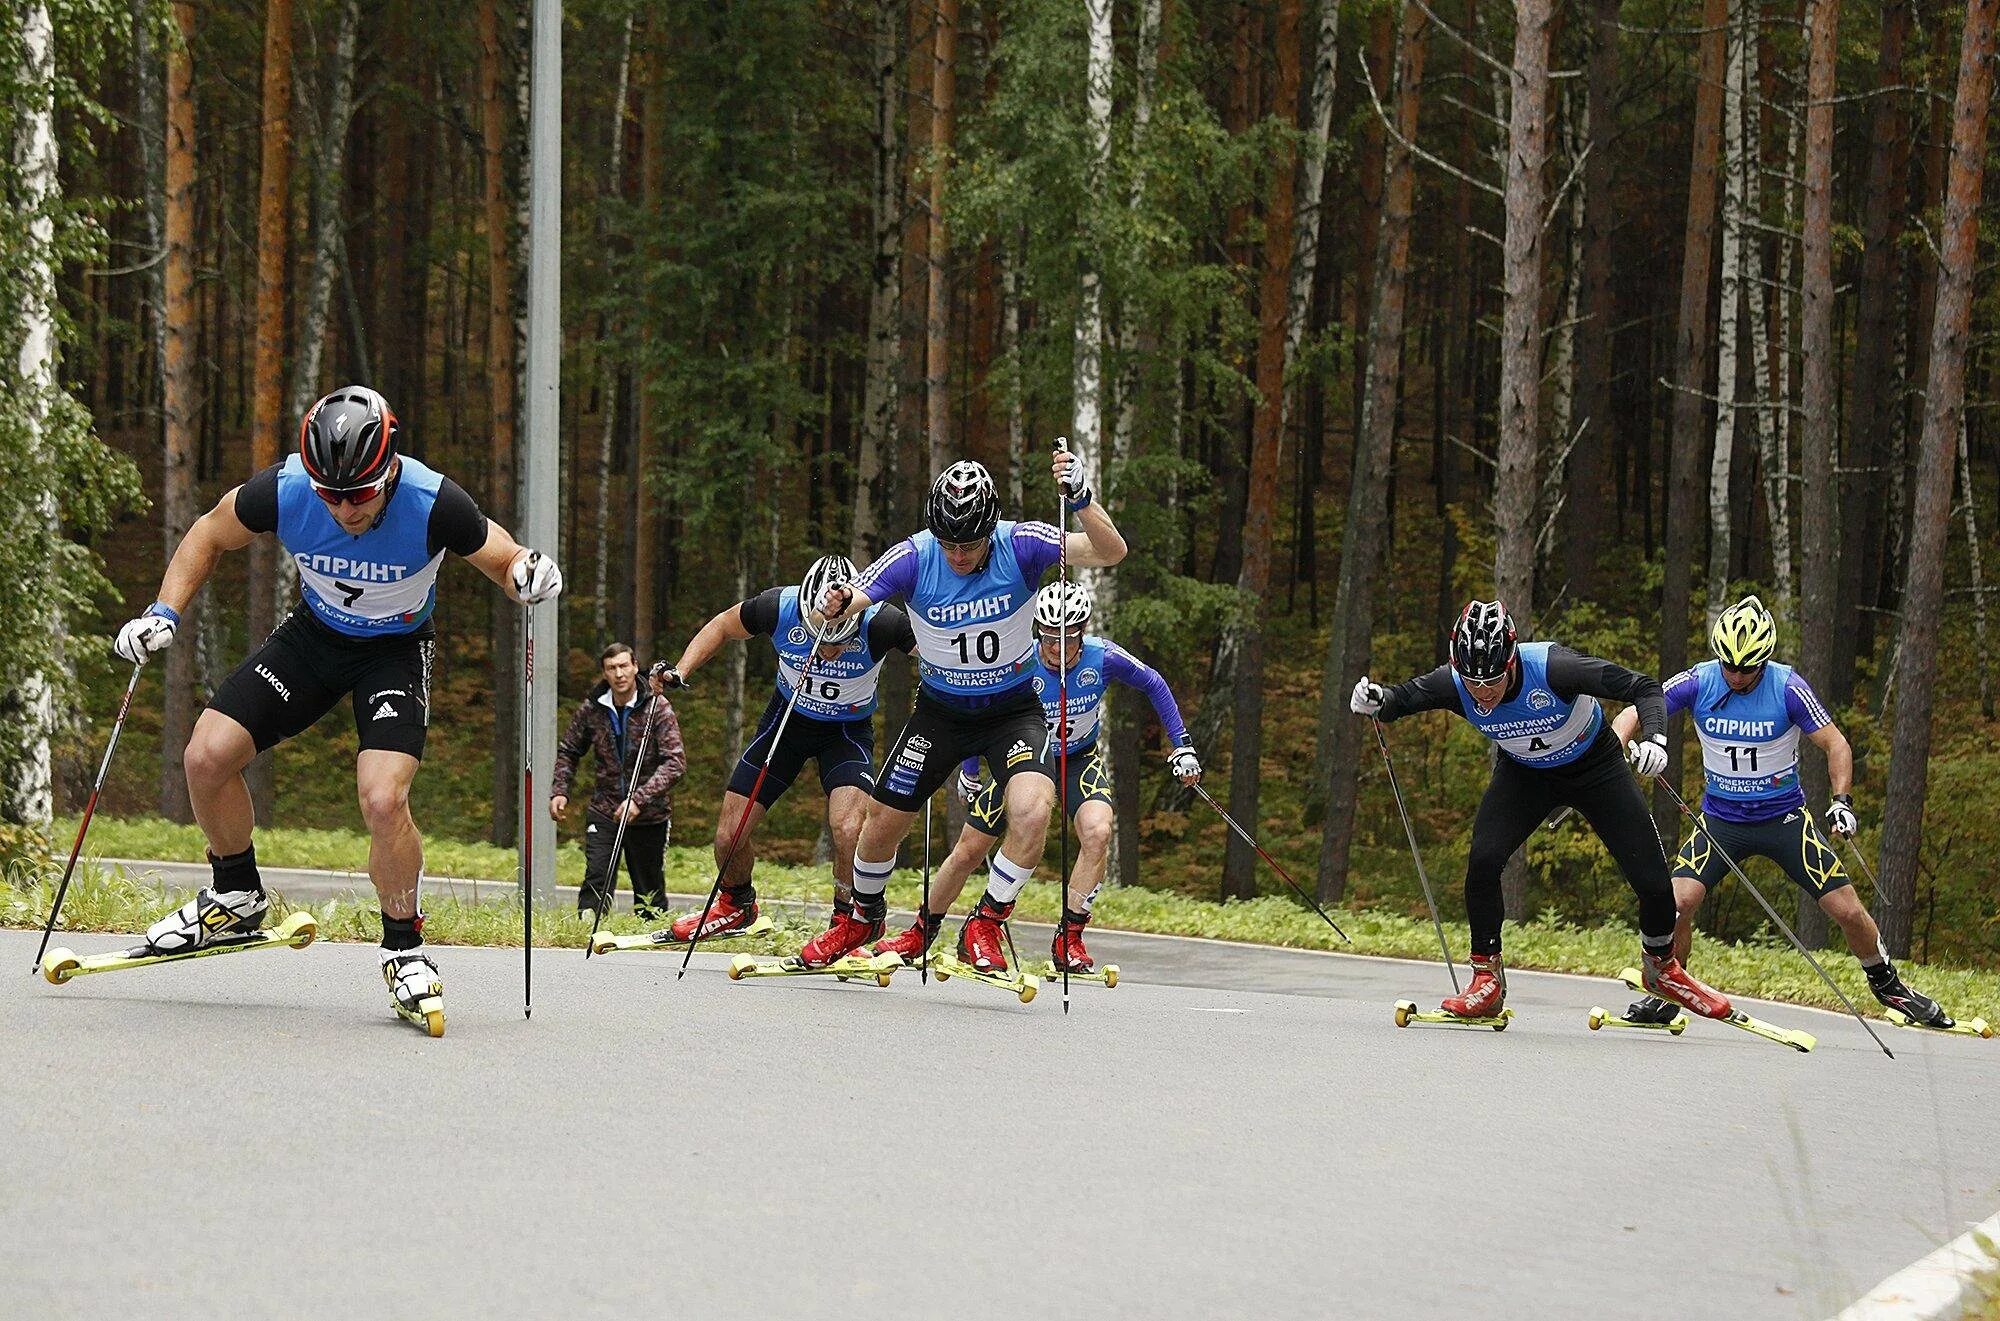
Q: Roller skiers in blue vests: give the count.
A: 6